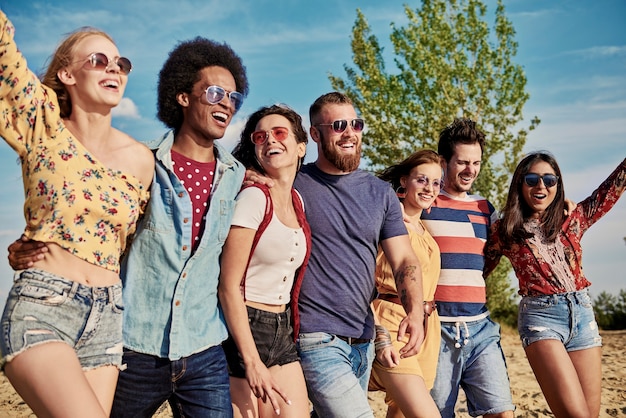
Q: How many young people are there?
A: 7